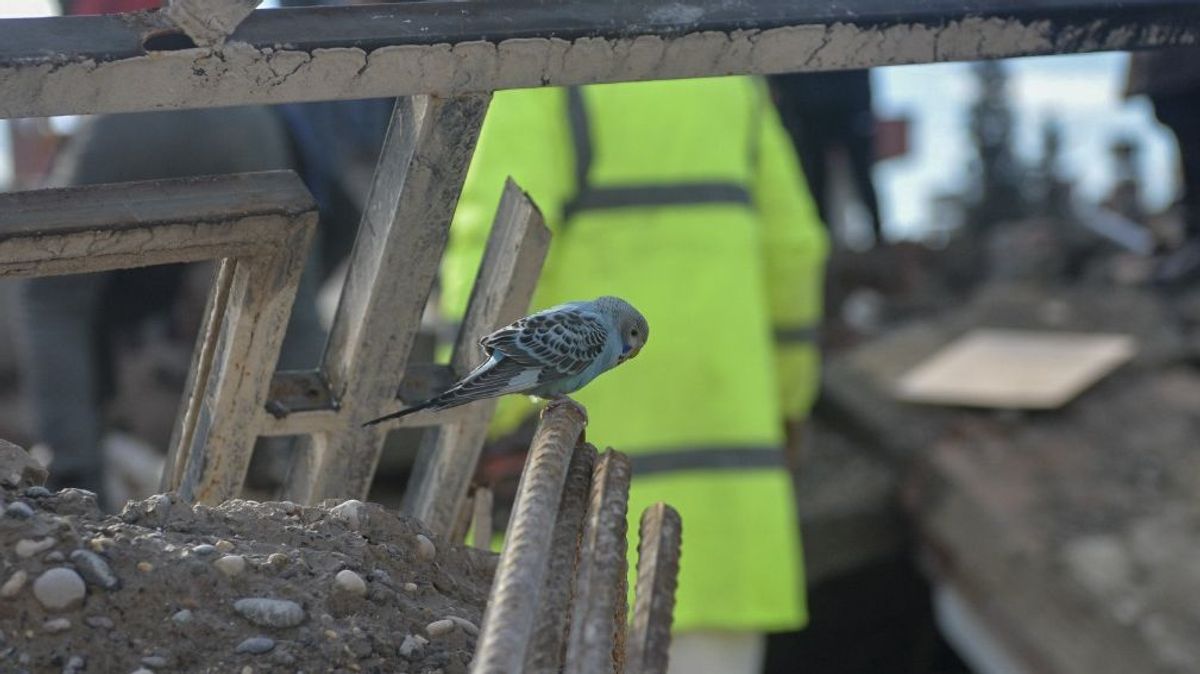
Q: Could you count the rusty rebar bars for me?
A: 4